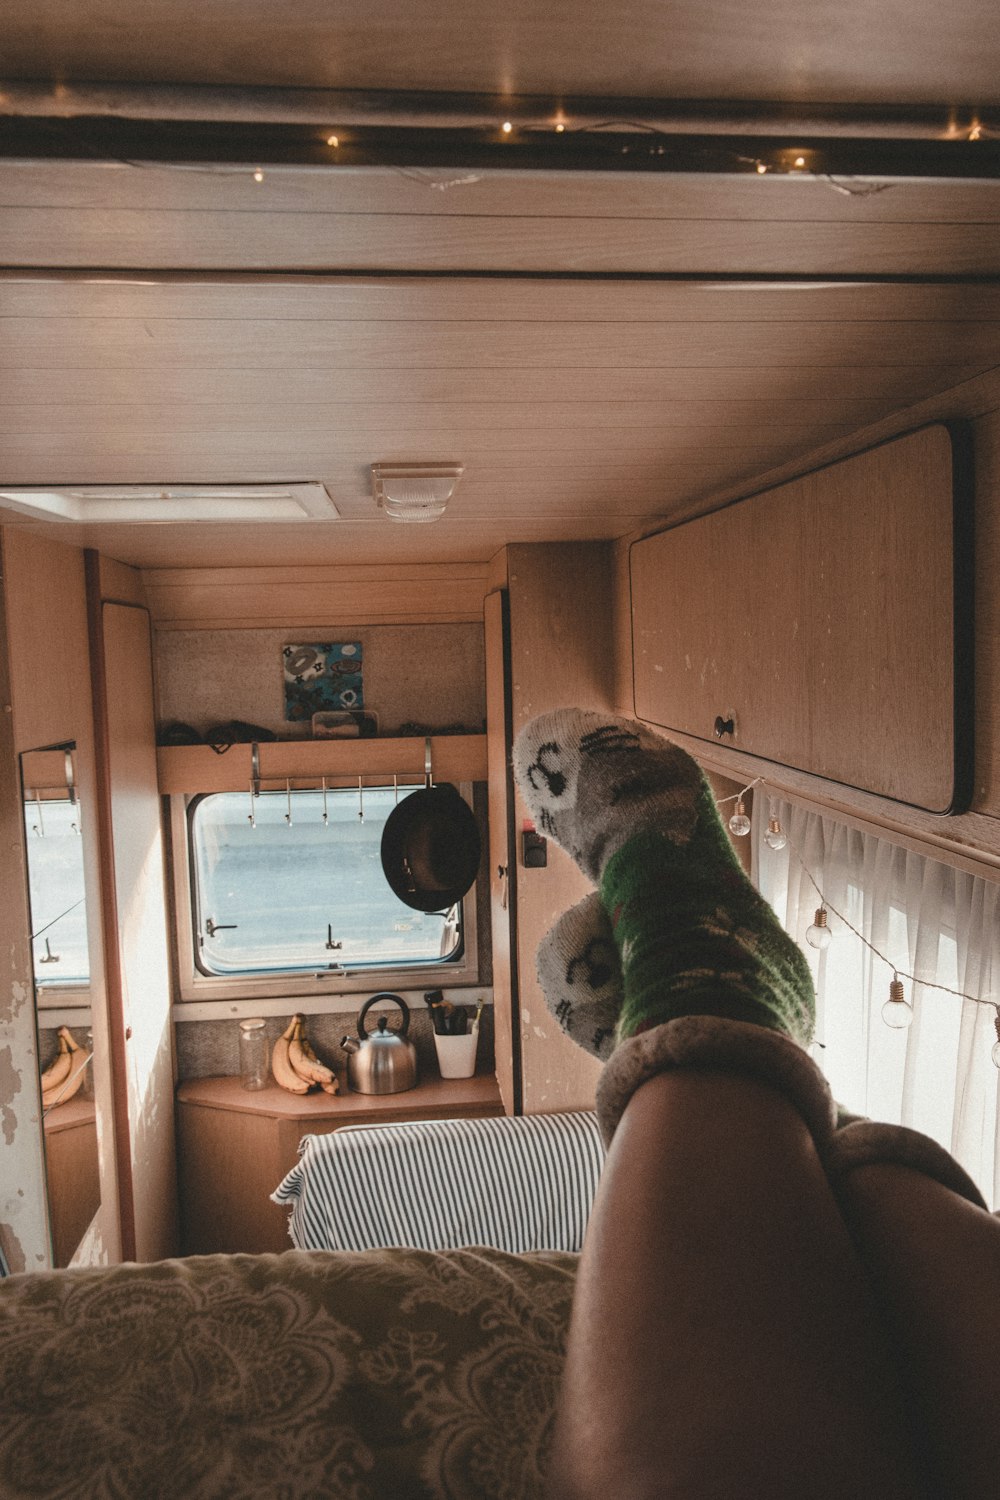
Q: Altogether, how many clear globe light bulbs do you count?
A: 5